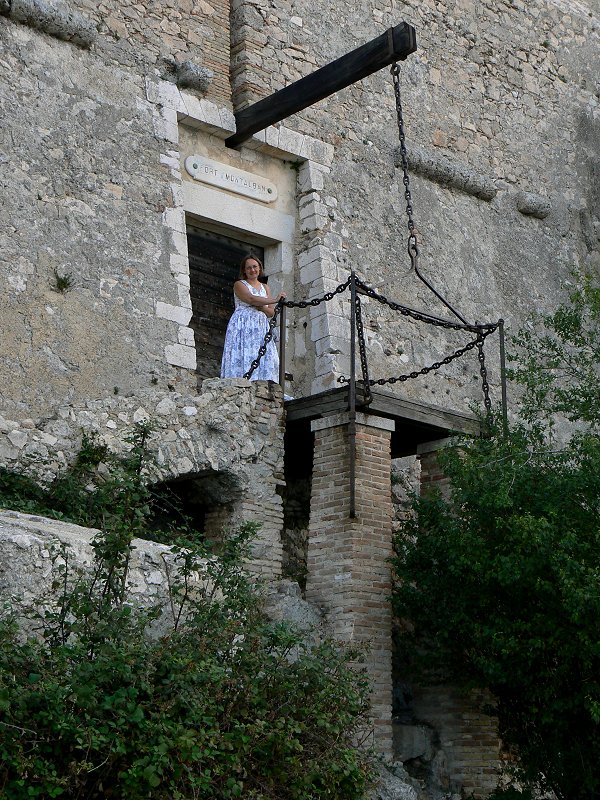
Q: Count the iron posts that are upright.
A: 3